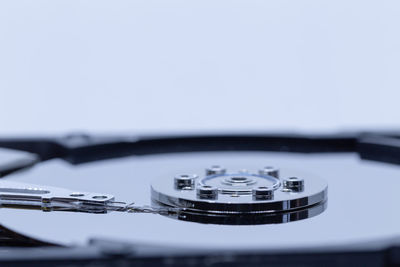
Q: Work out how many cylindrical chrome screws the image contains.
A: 6